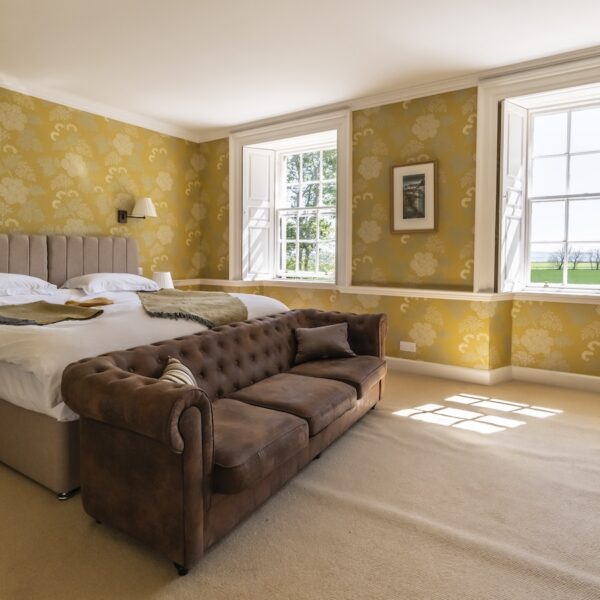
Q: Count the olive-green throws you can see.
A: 2